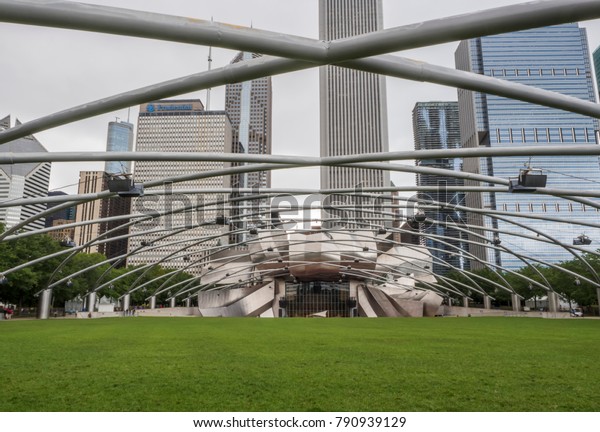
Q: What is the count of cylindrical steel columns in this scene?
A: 12